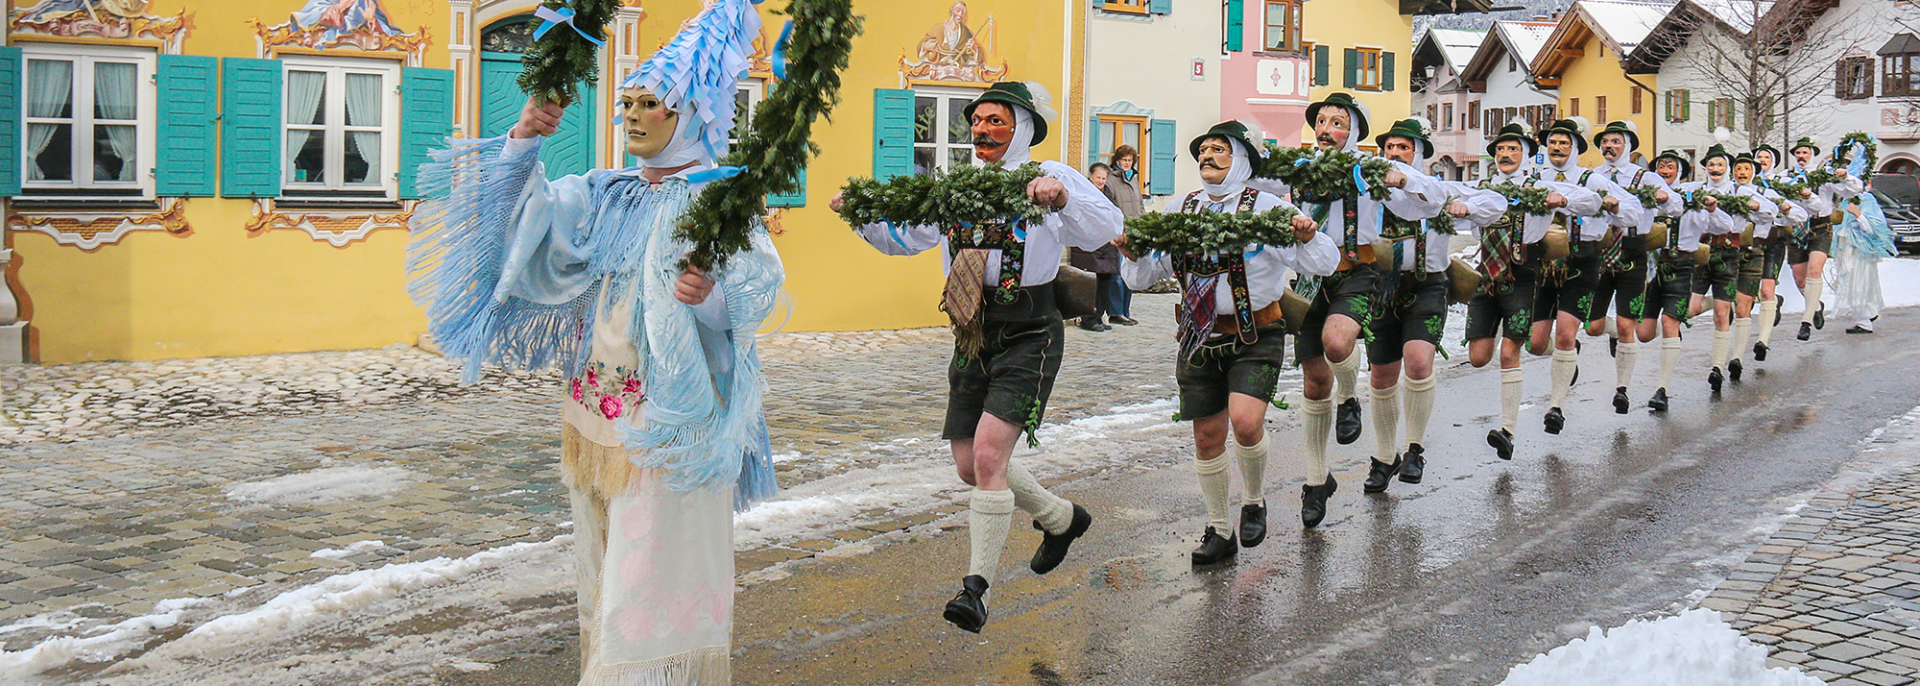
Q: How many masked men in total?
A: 12